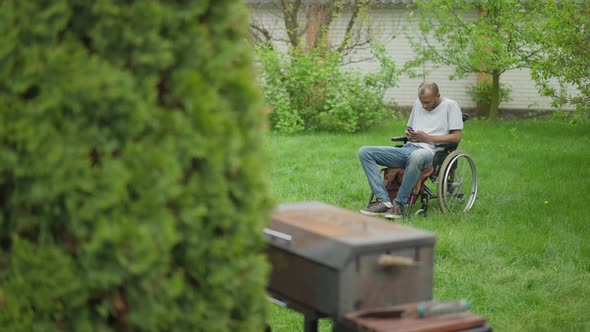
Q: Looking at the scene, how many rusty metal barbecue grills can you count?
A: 1